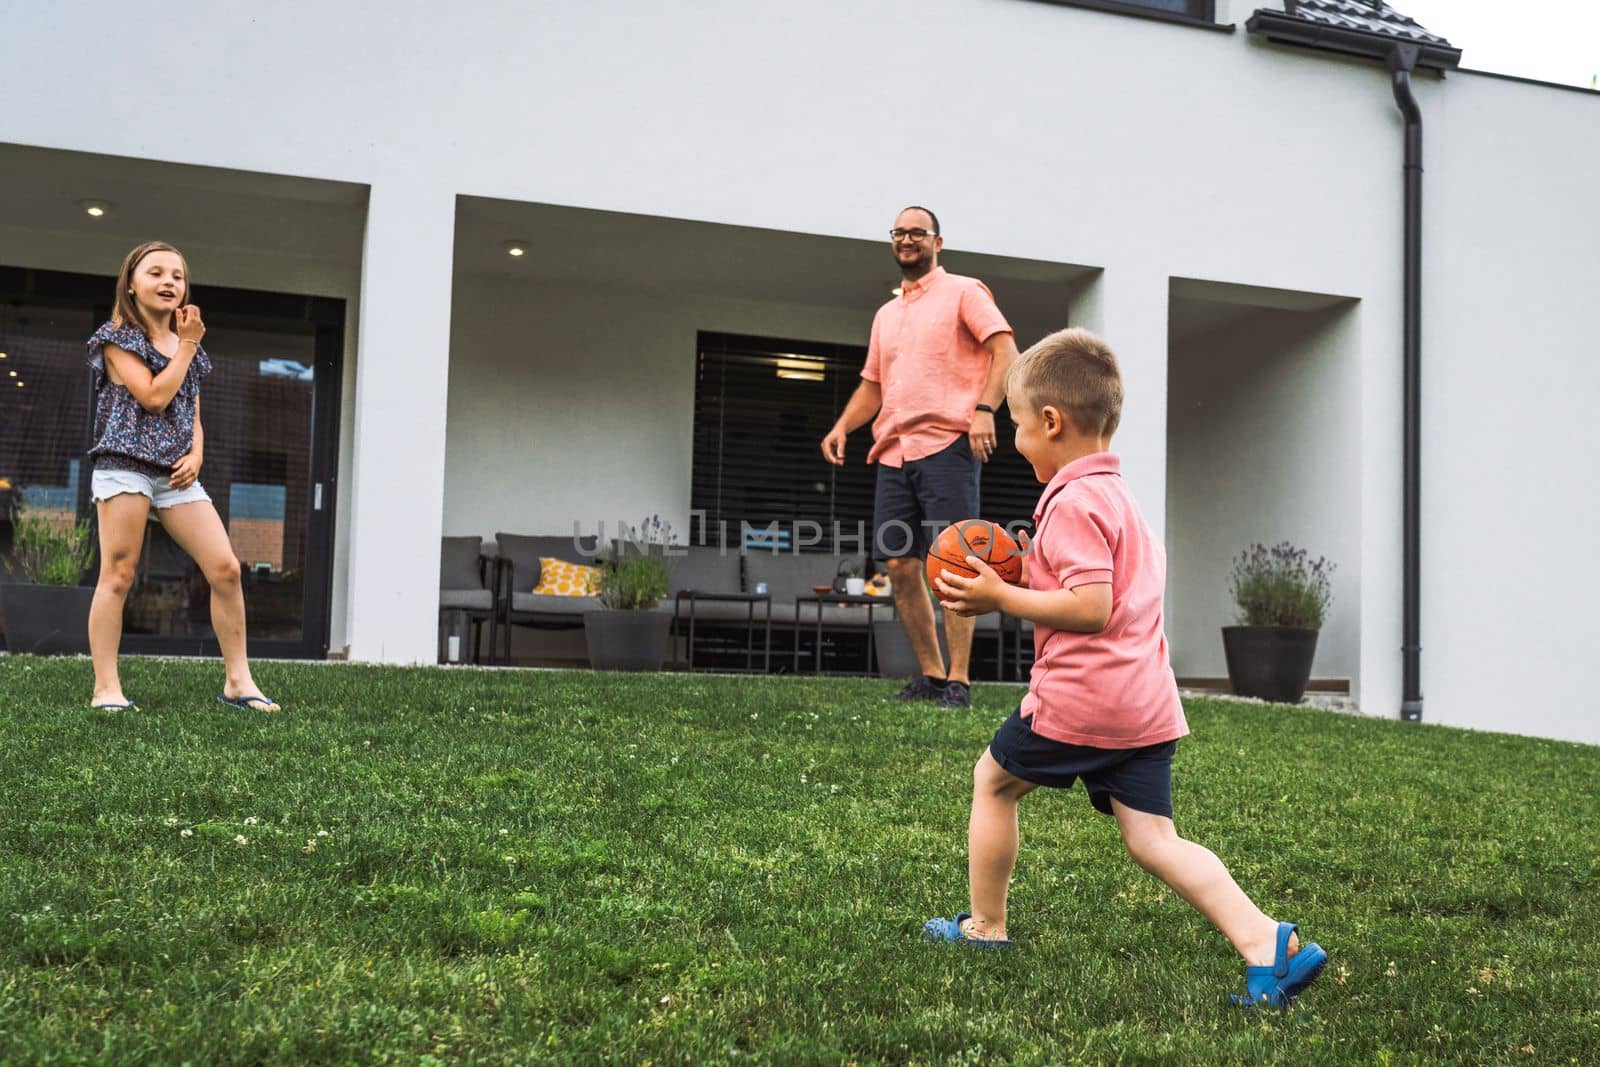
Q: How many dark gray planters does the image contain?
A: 4